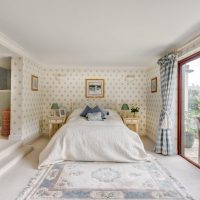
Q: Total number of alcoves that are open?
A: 1